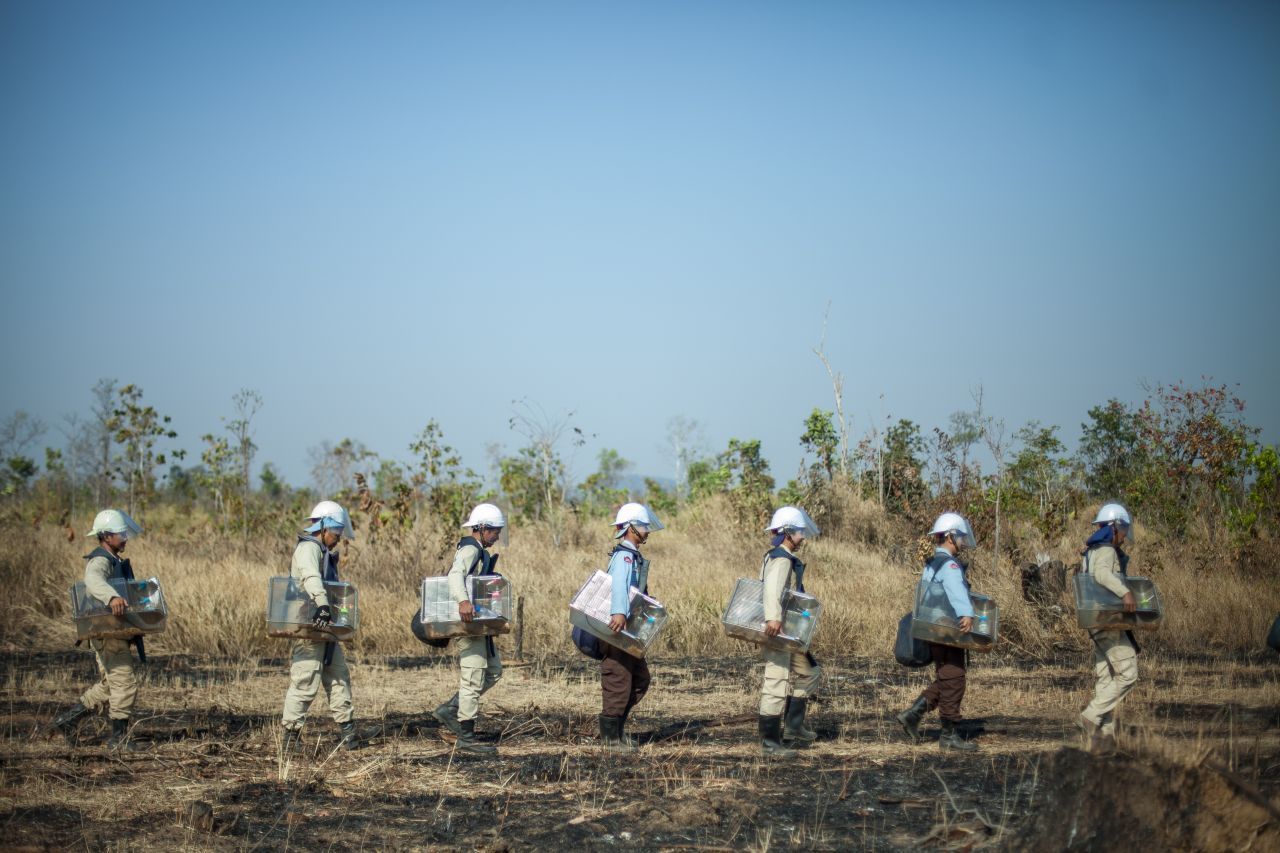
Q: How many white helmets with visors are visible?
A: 7